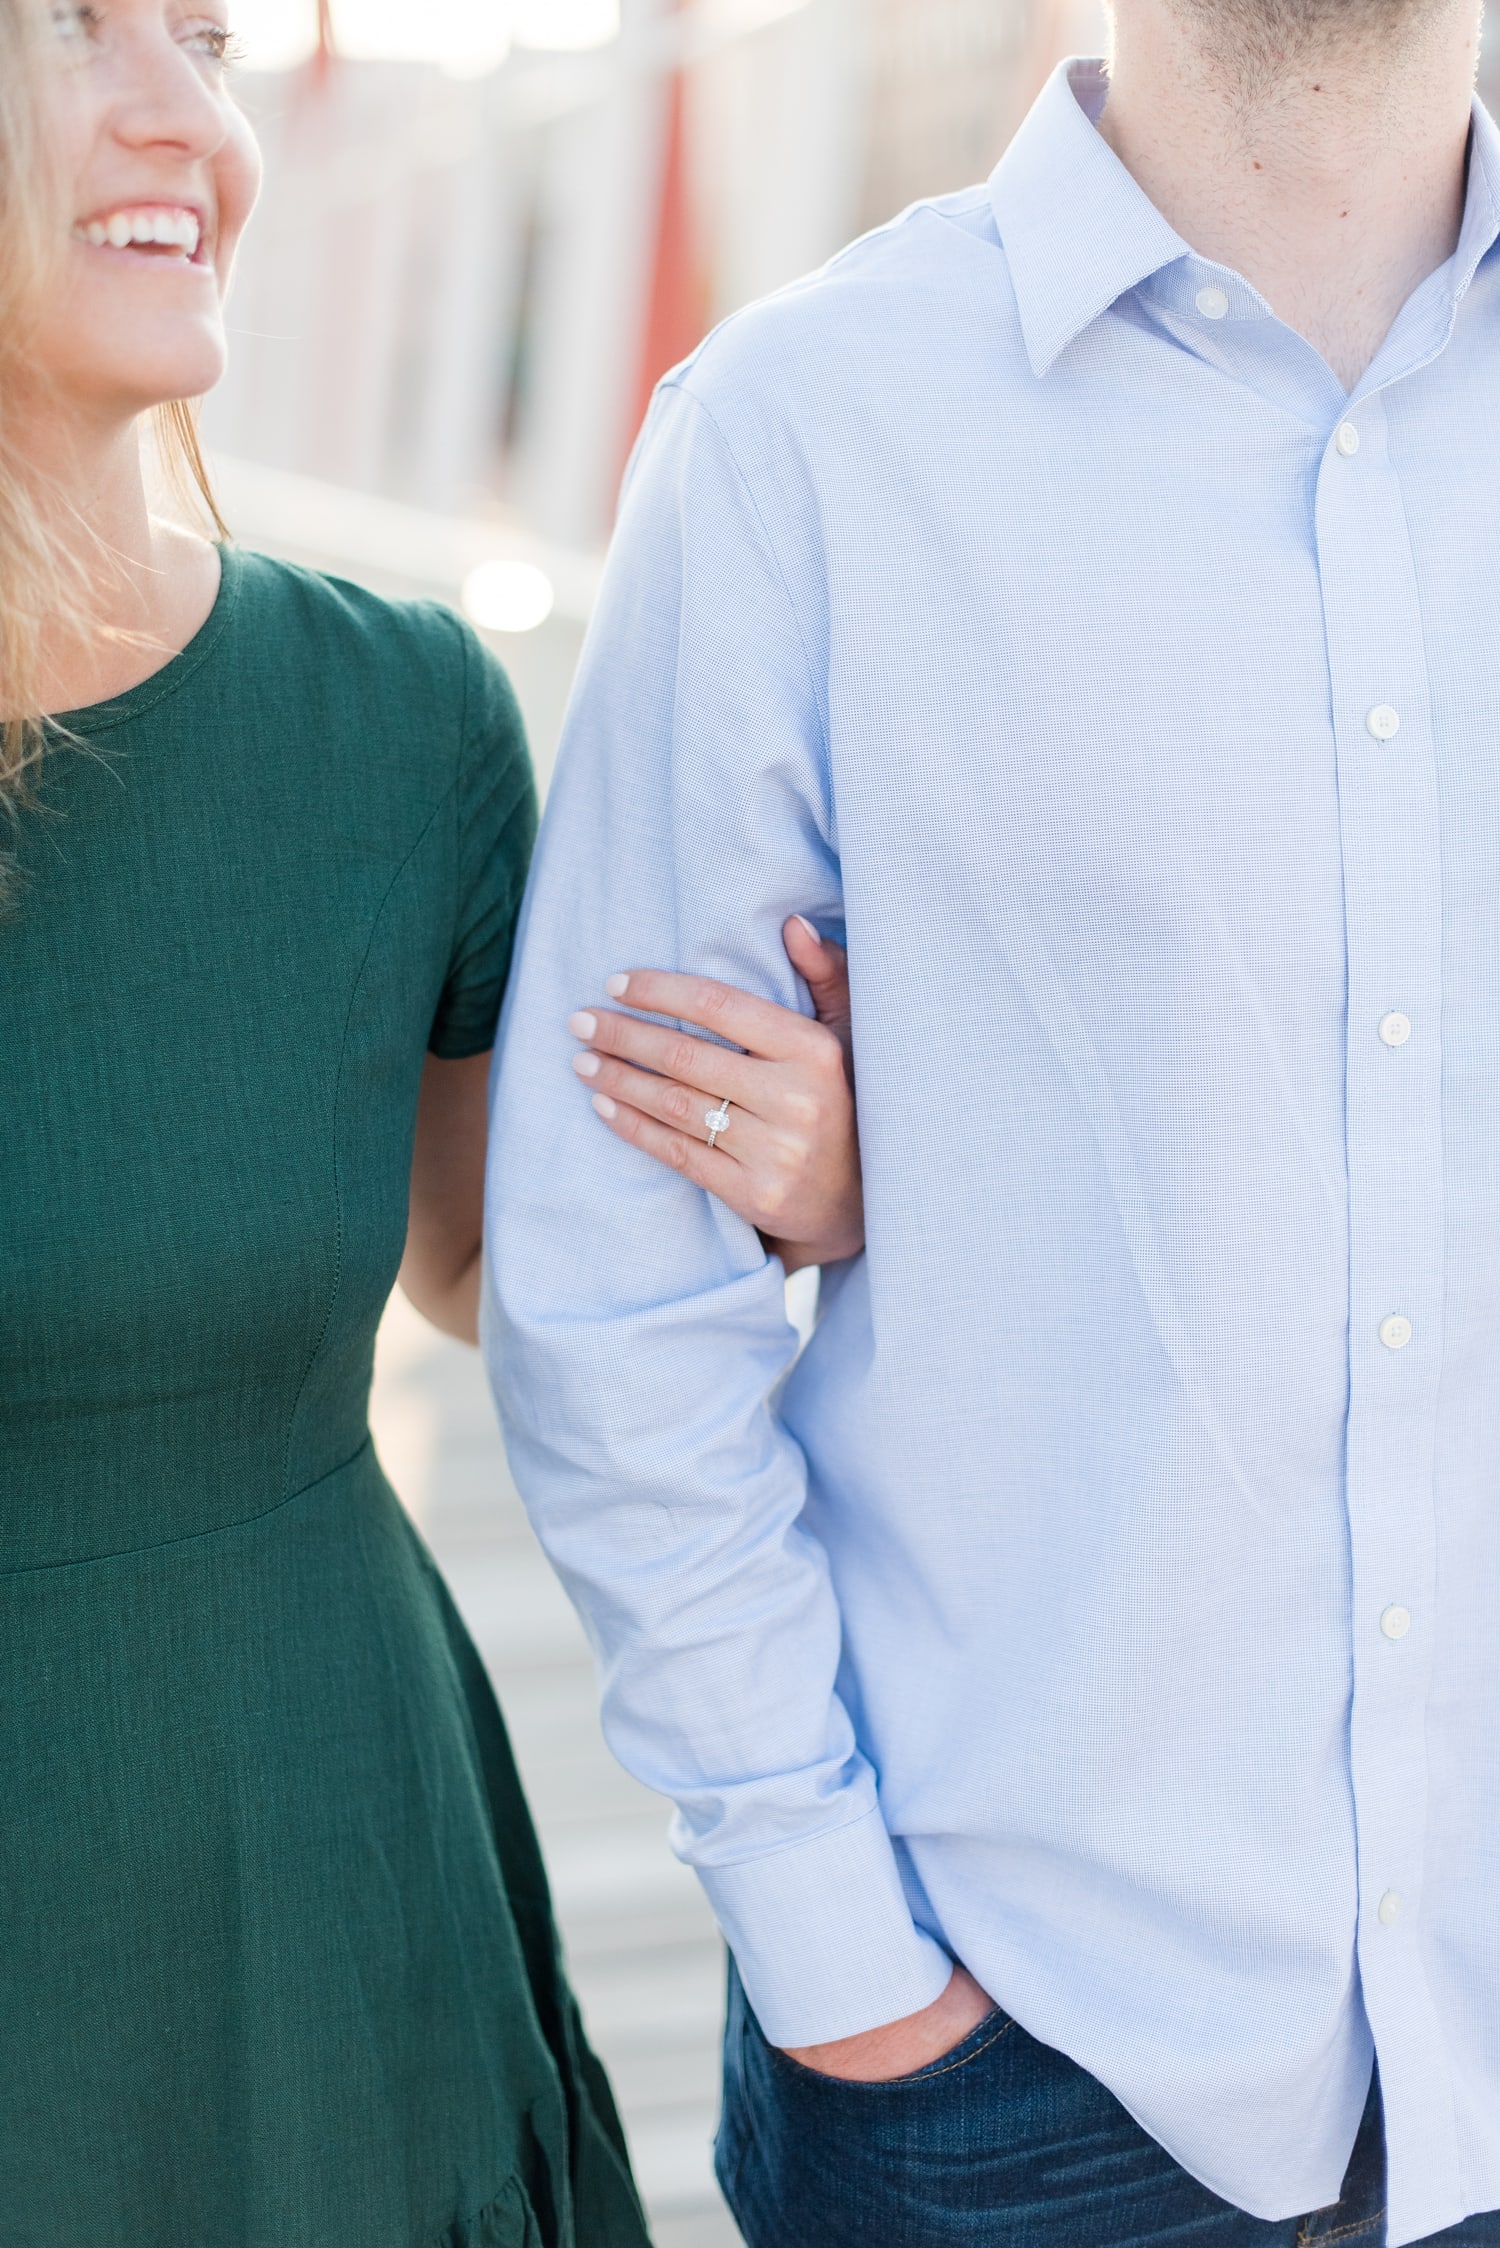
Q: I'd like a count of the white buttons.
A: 7